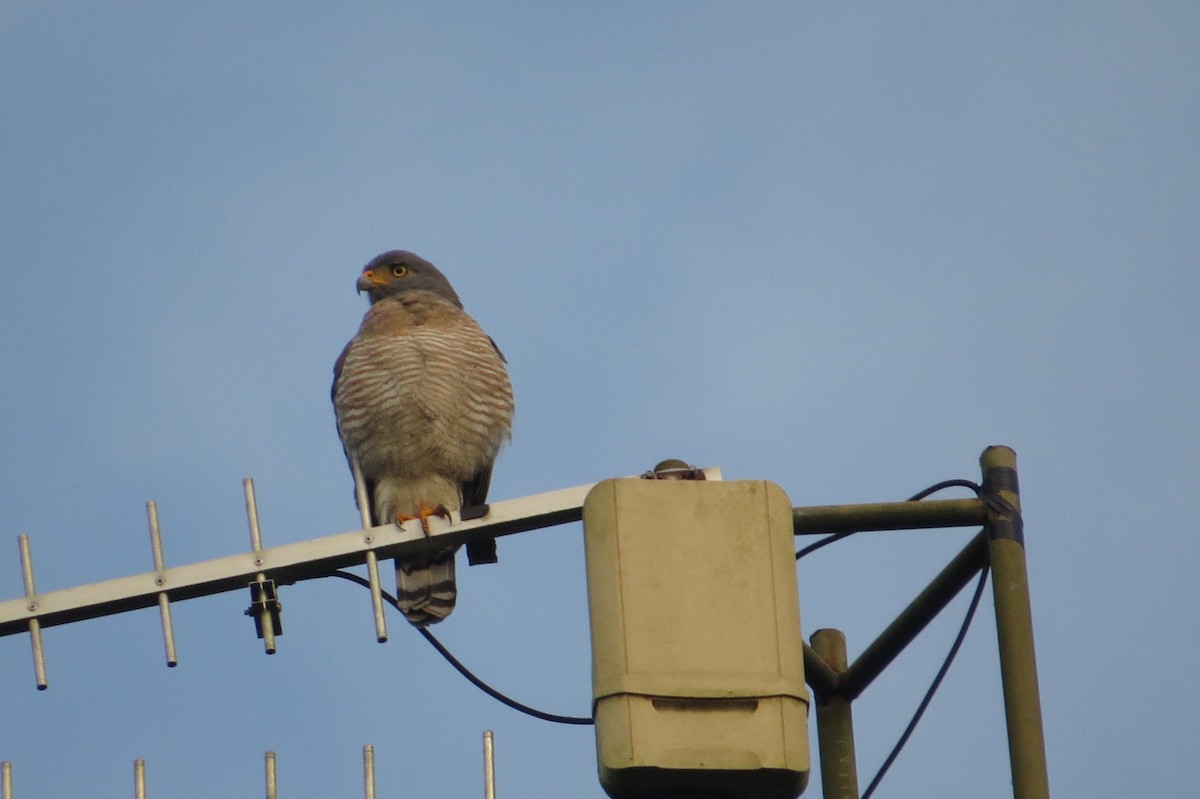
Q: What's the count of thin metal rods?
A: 9